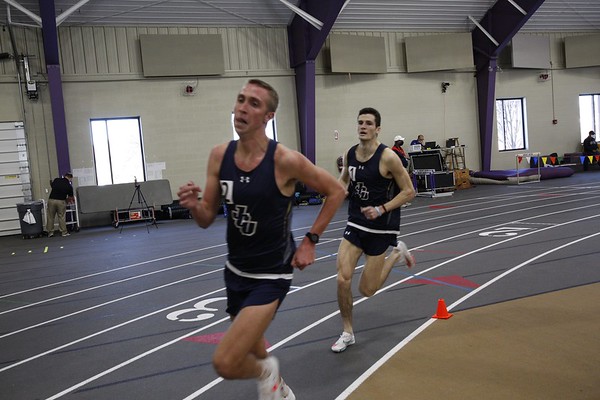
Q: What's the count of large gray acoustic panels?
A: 5